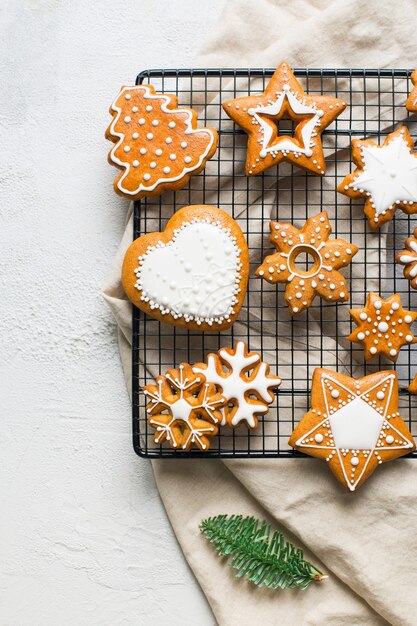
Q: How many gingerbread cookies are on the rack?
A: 12